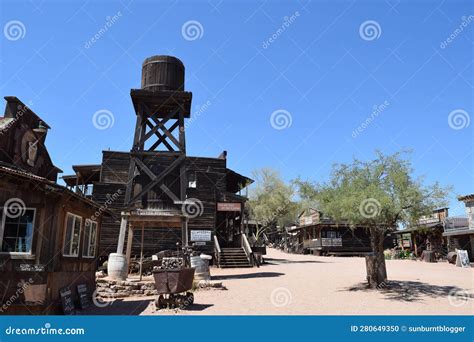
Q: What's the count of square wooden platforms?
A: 1